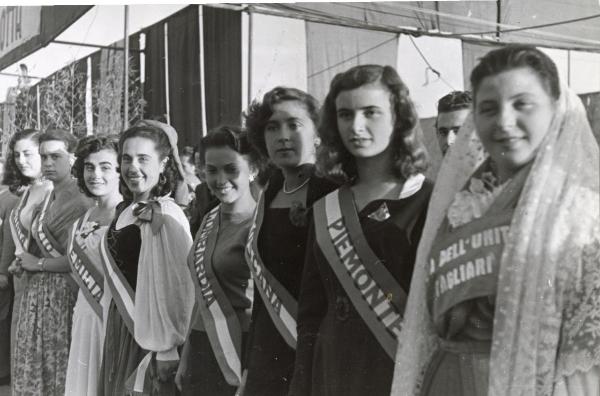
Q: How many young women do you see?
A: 8